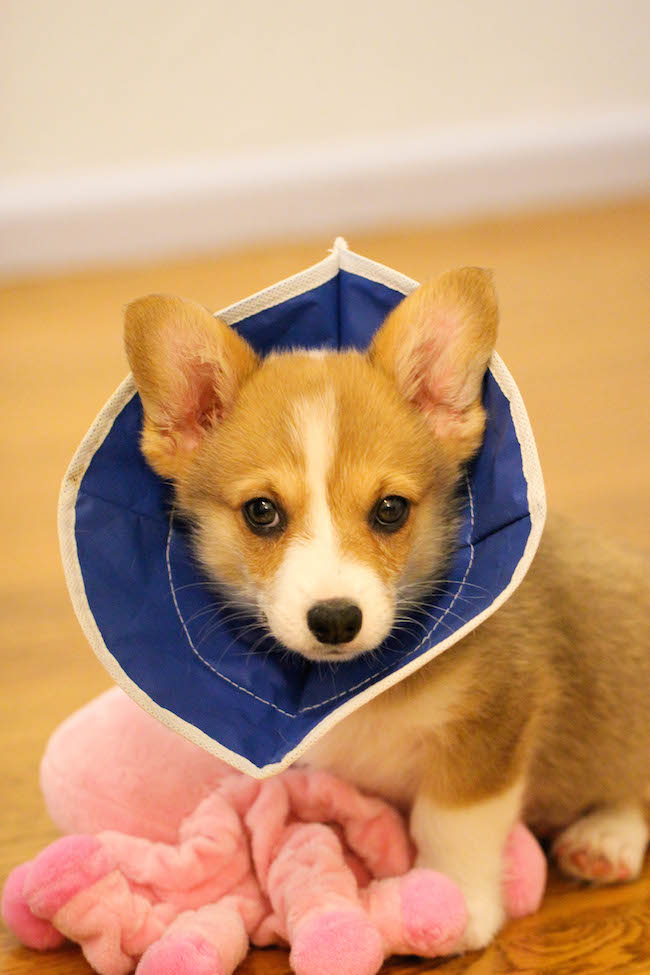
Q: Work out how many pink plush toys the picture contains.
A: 1